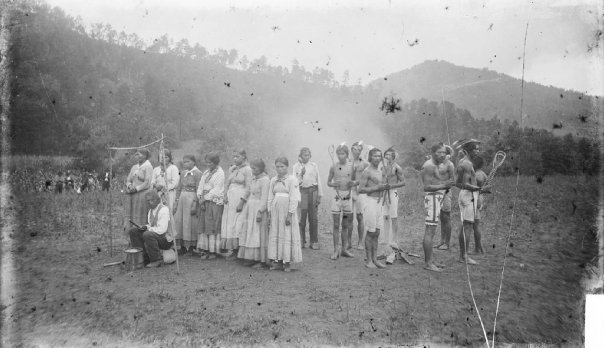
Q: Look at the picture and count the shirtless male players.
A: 8